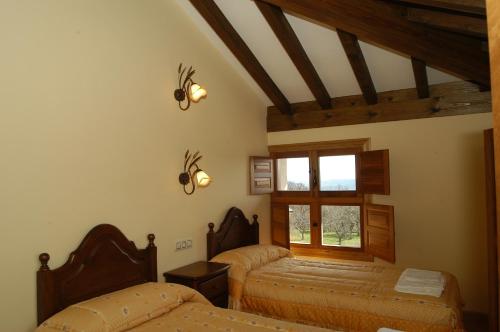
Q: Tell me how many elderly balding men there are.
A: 0